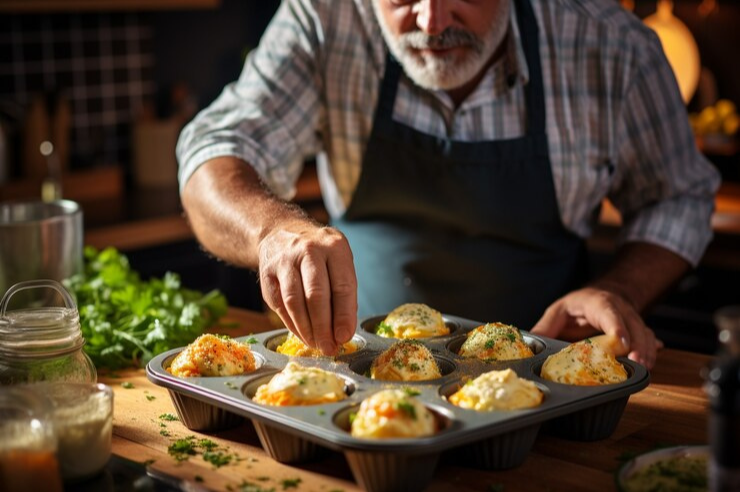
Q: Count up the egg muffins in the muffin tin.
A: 9